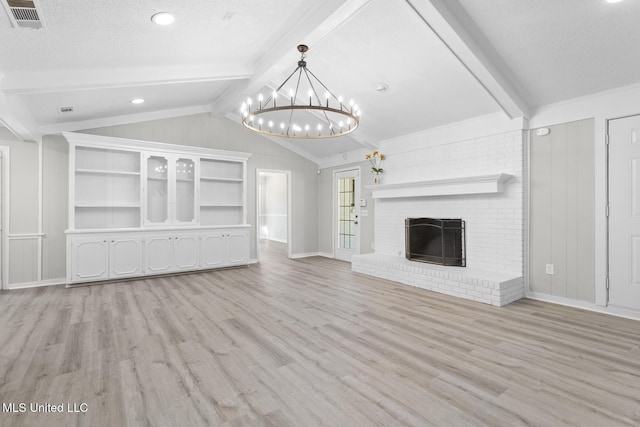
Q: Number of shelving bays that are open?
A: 2